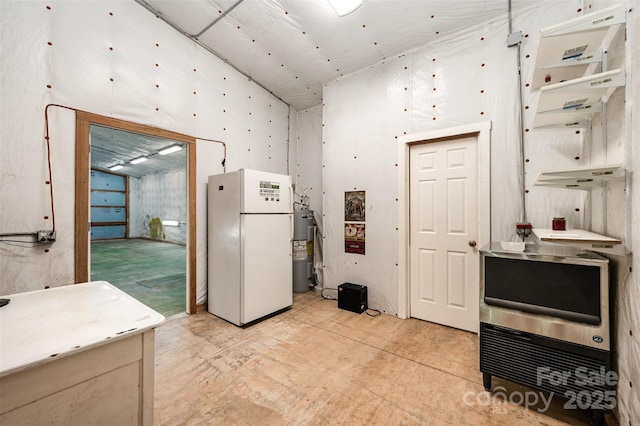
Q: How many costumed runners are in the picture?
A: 0